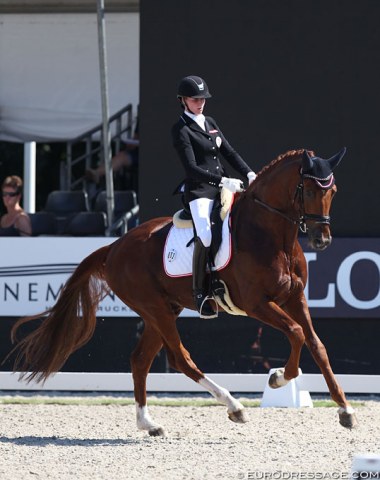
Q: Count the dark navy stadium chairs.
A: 4